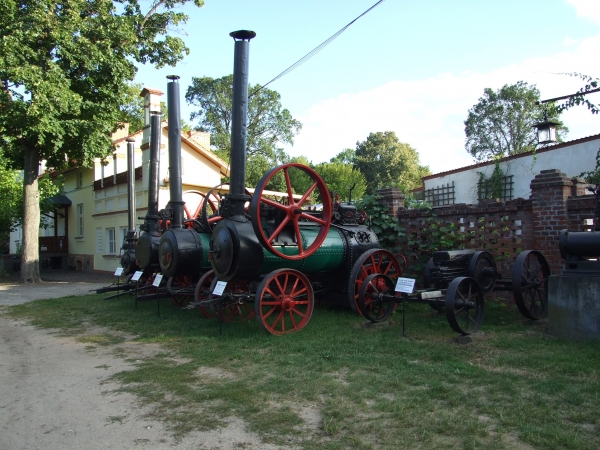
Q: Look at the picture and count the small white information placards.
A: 5